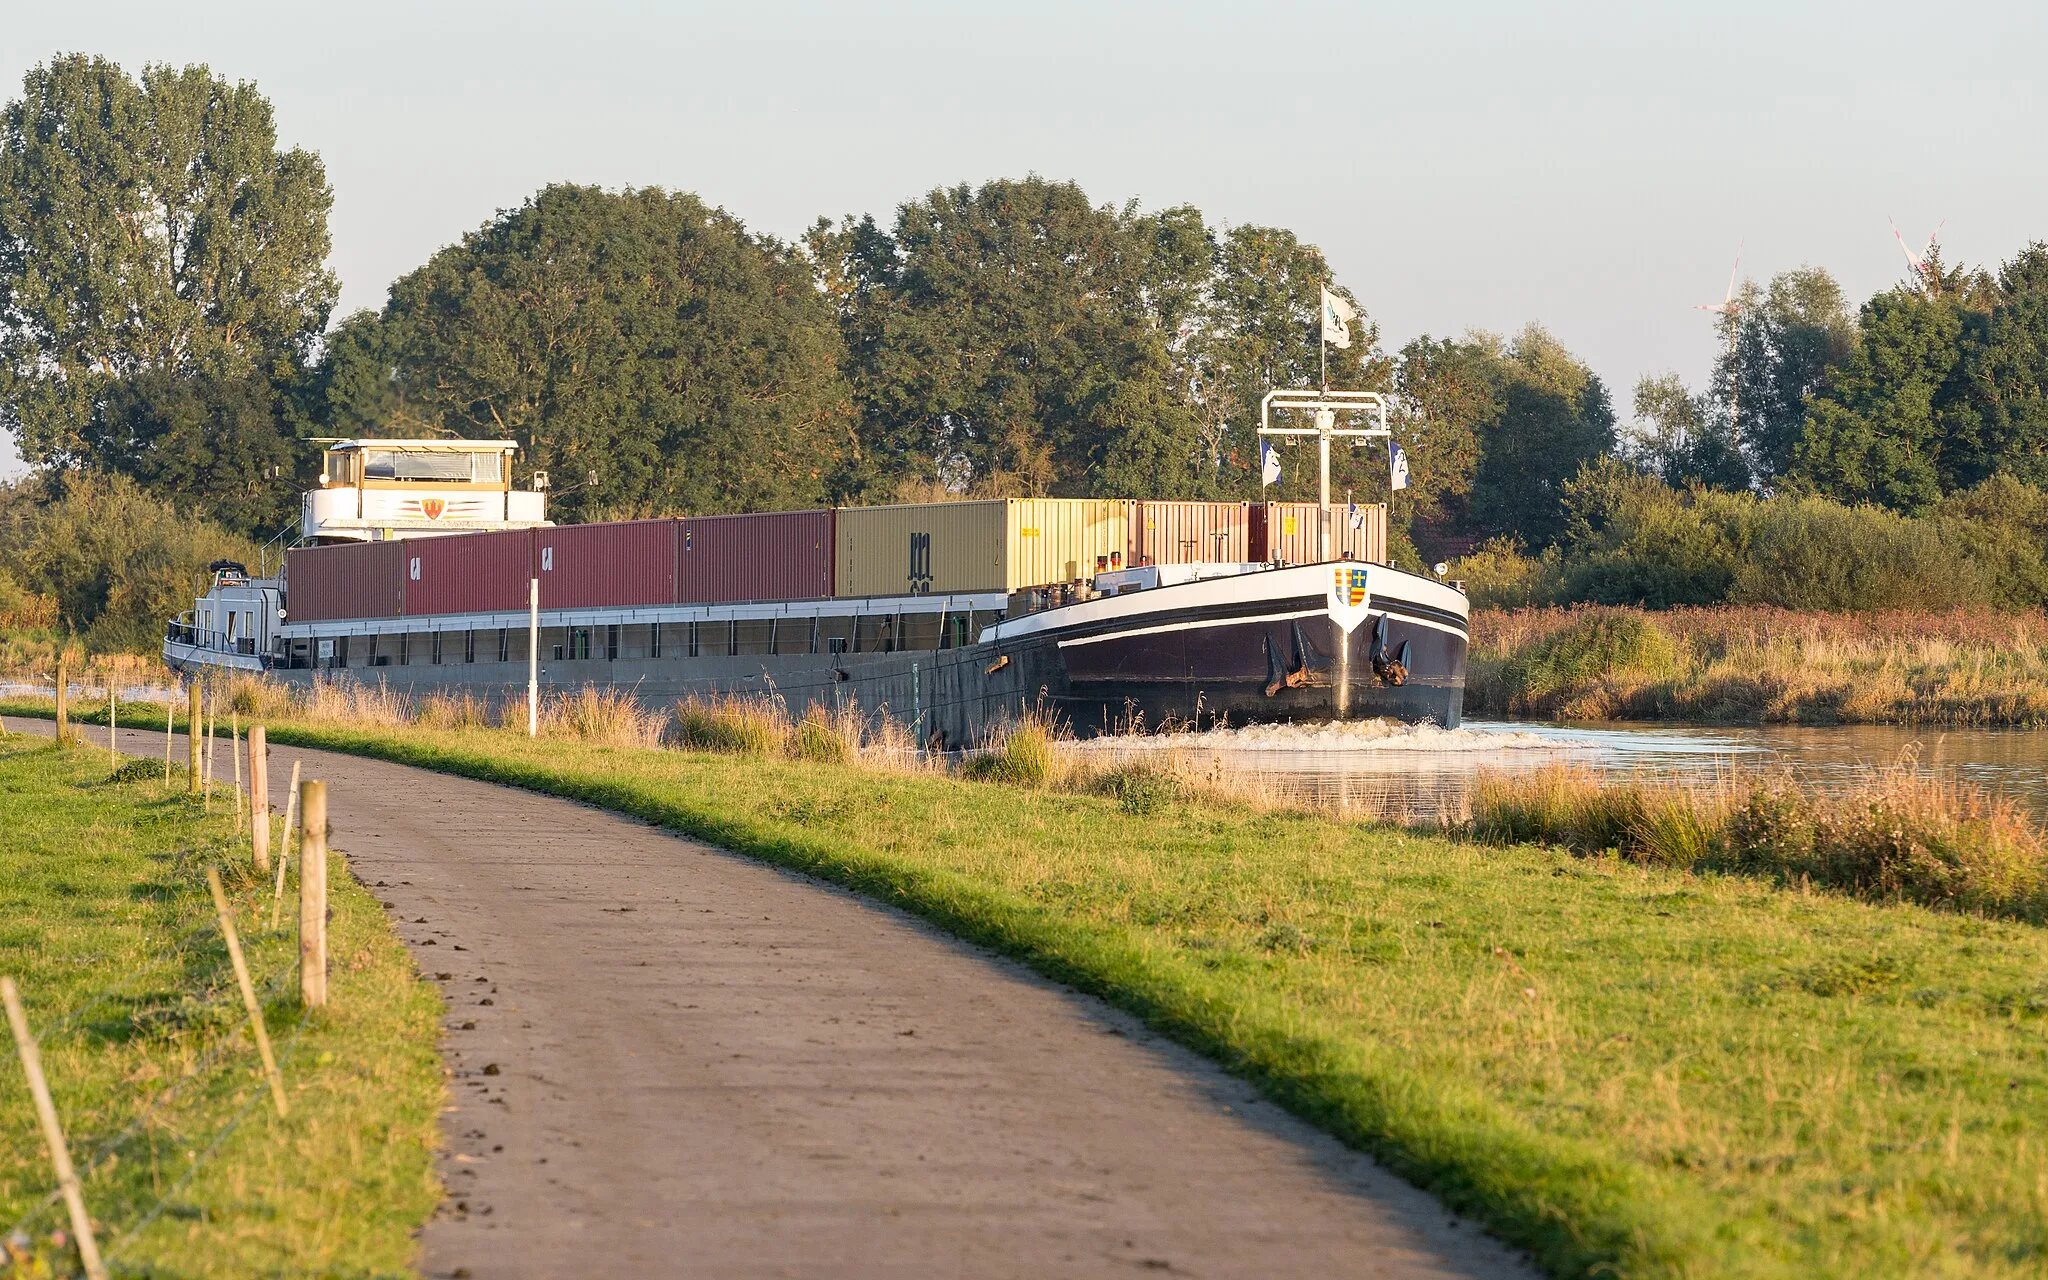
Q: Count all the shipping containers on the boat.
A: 7